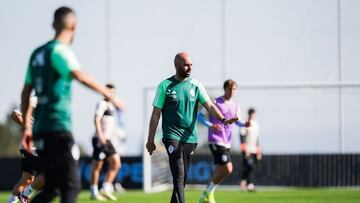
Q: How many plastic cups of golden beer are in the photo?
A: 0